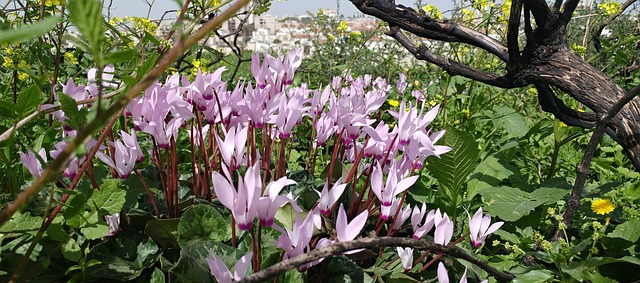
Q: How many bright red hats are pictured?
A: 0